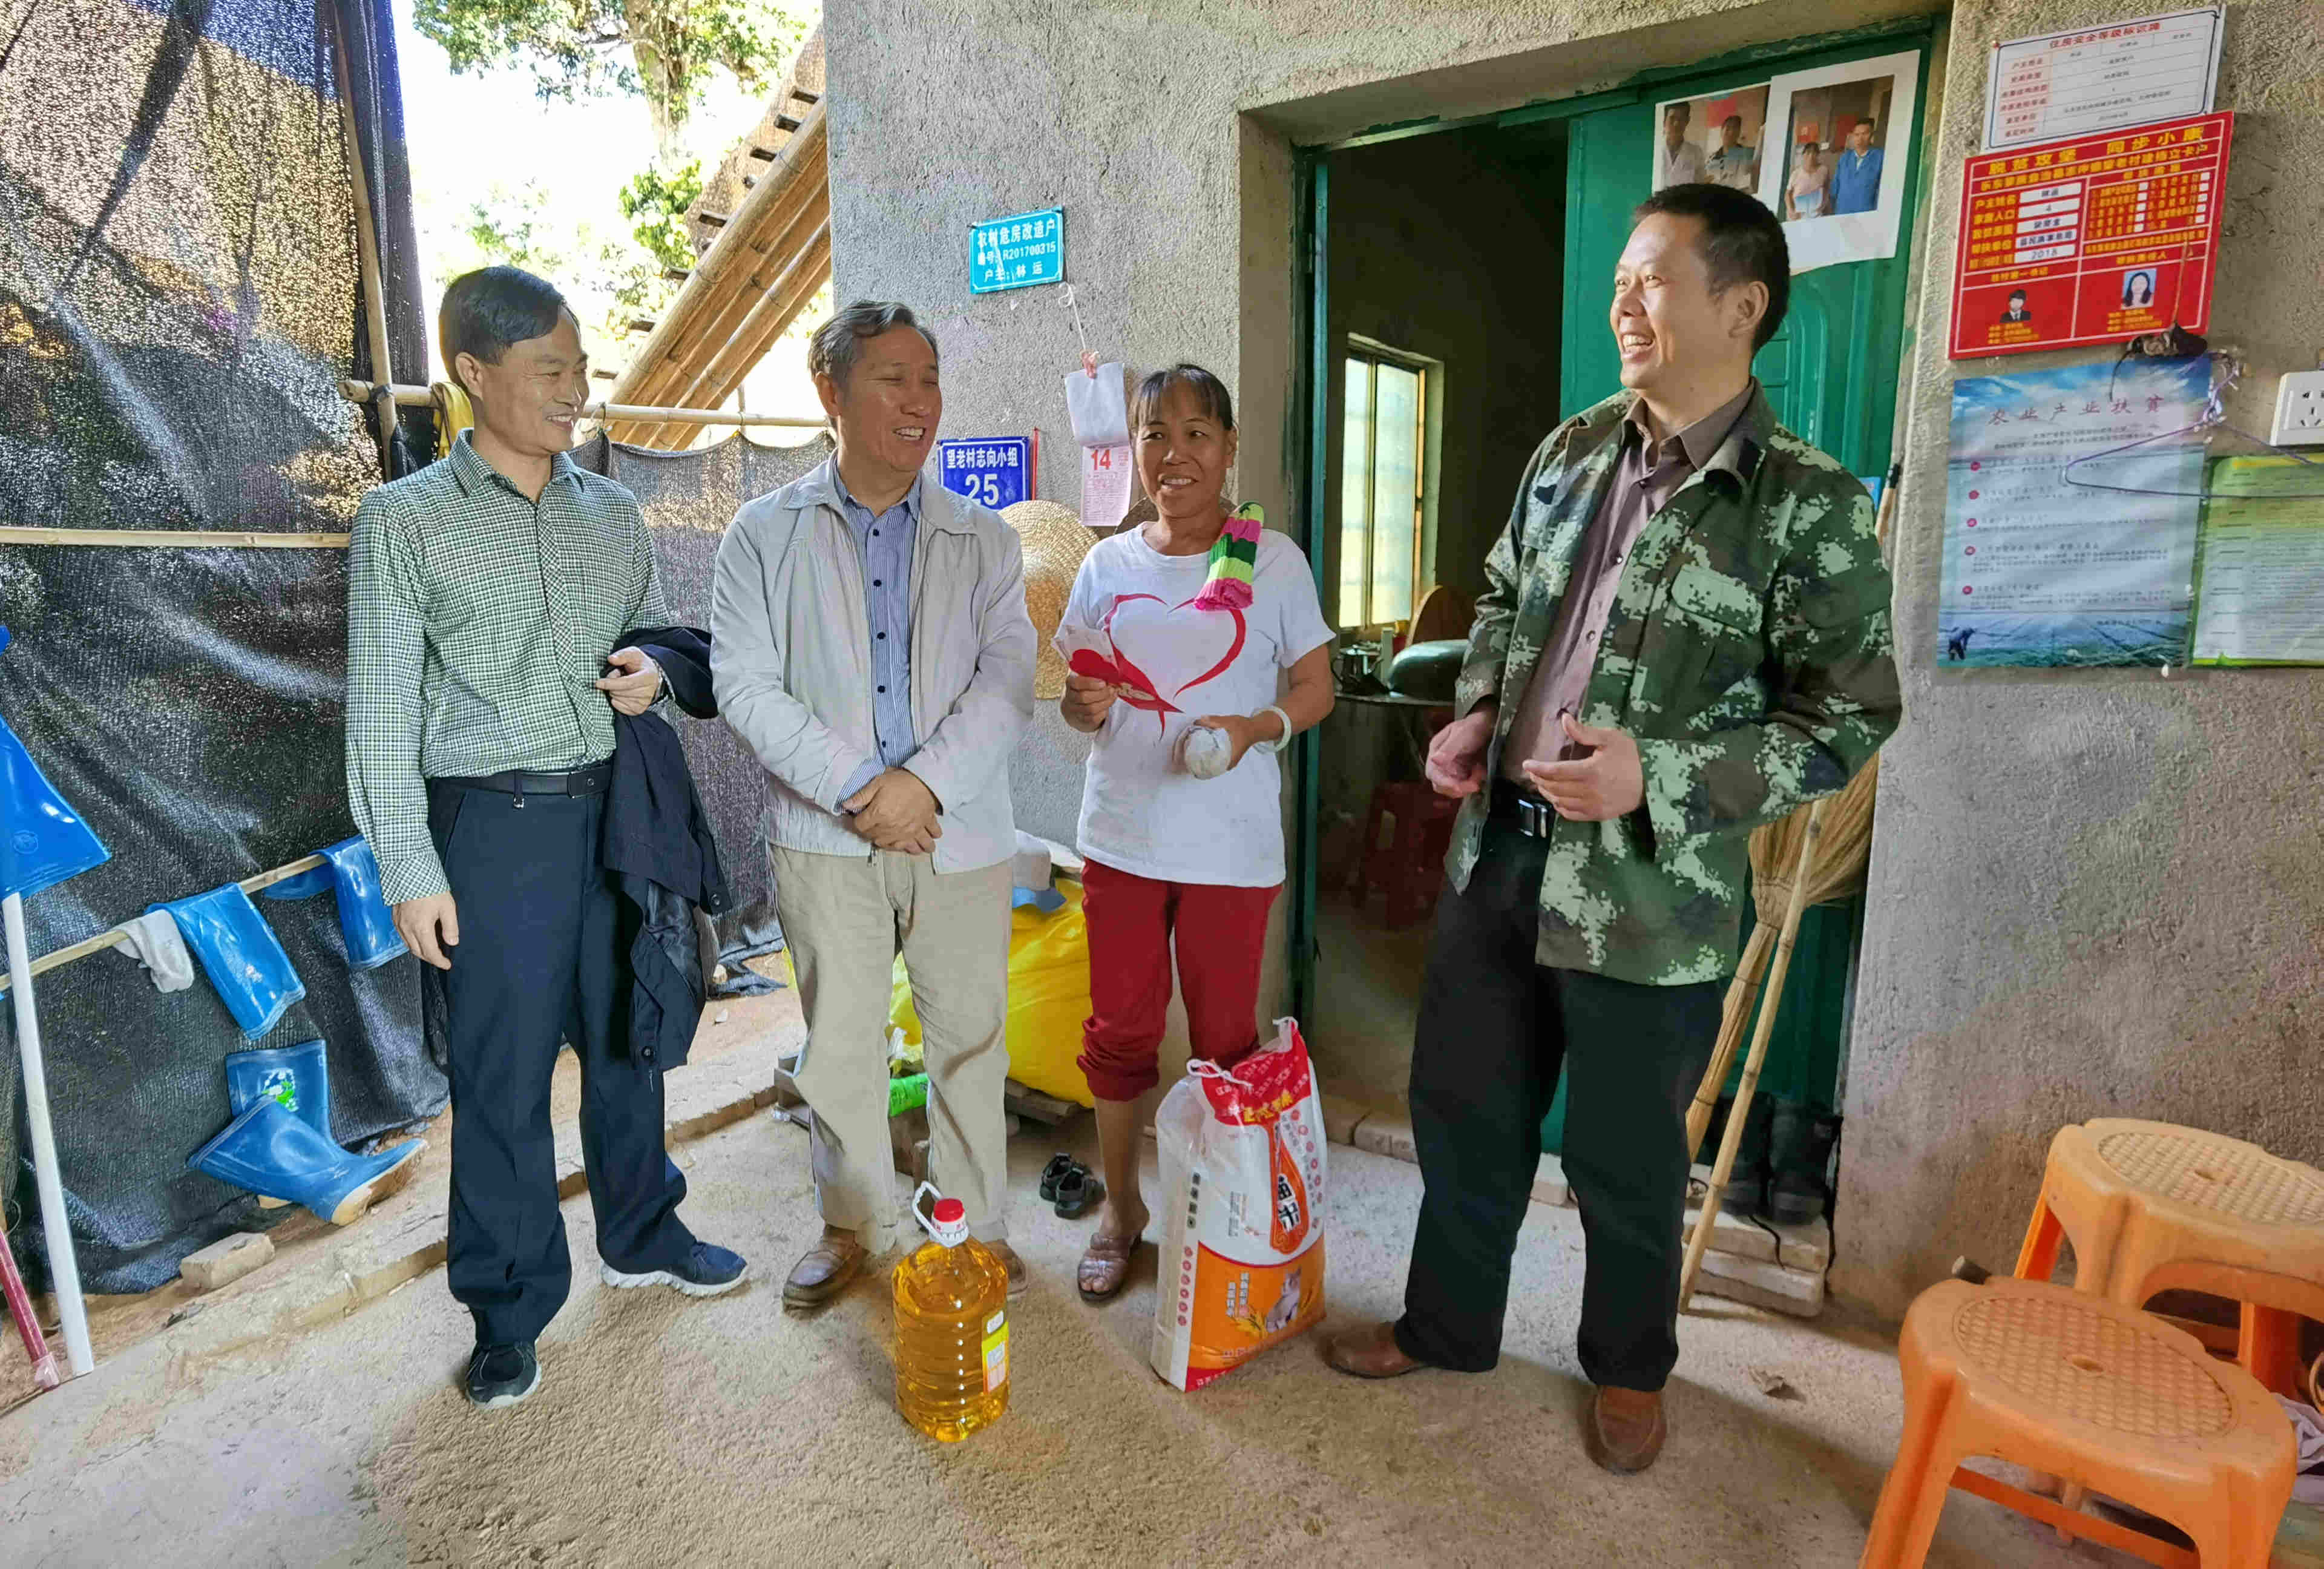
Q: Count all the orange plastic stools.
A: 2